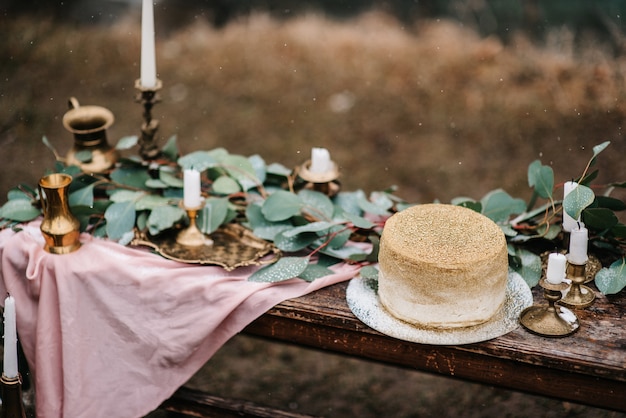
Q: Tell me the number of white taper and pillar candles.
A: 7